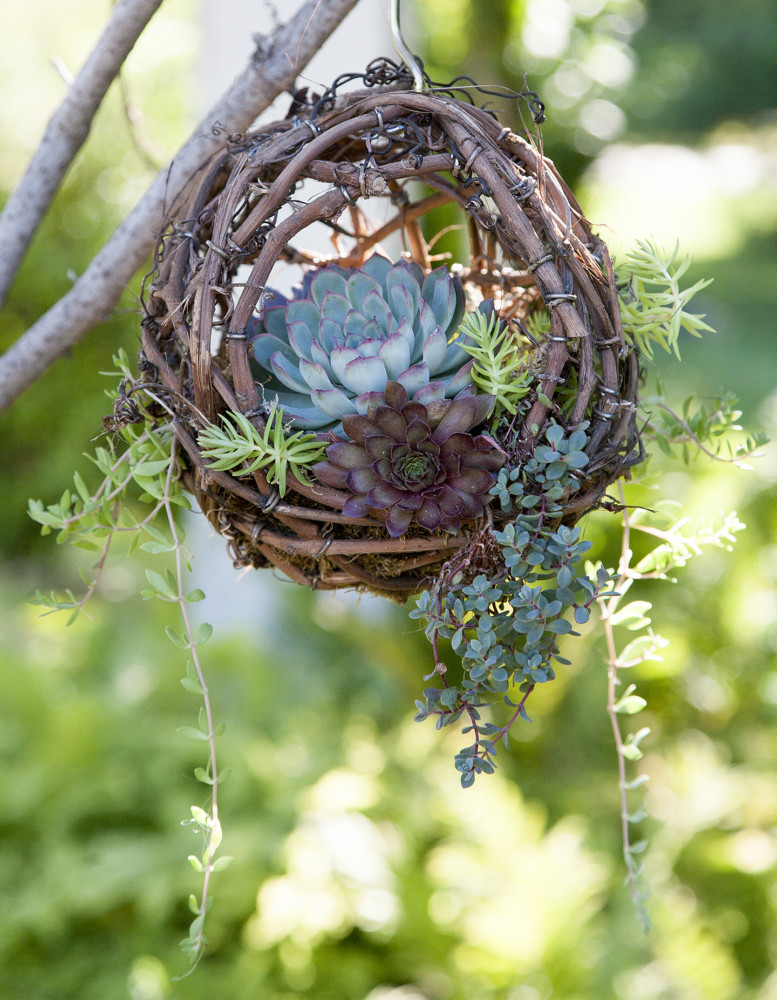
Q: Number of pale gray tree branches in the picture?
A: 2